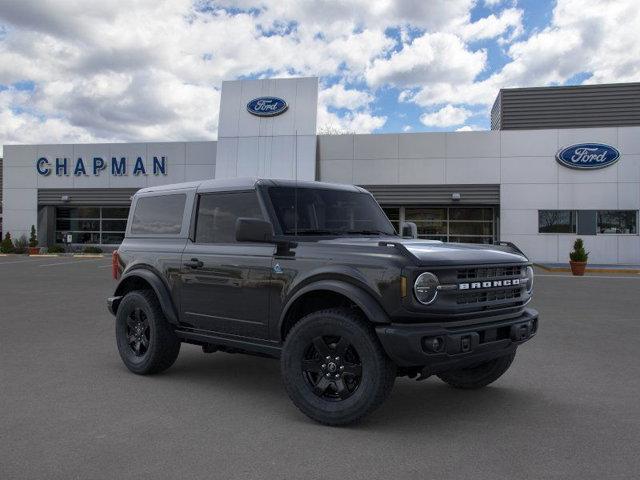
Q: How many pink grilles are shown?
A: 0